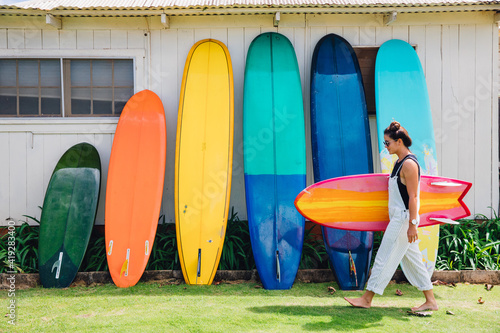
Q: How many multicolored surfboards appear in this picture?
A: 3